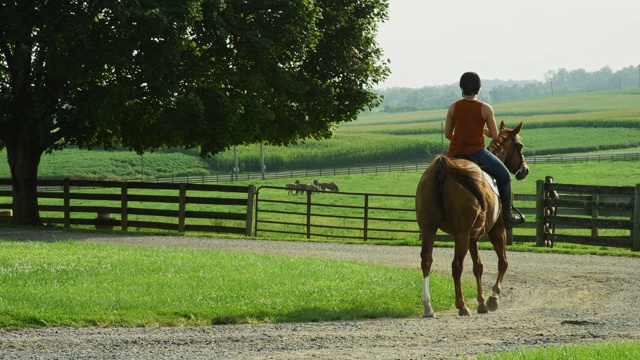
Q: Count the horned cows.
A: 0